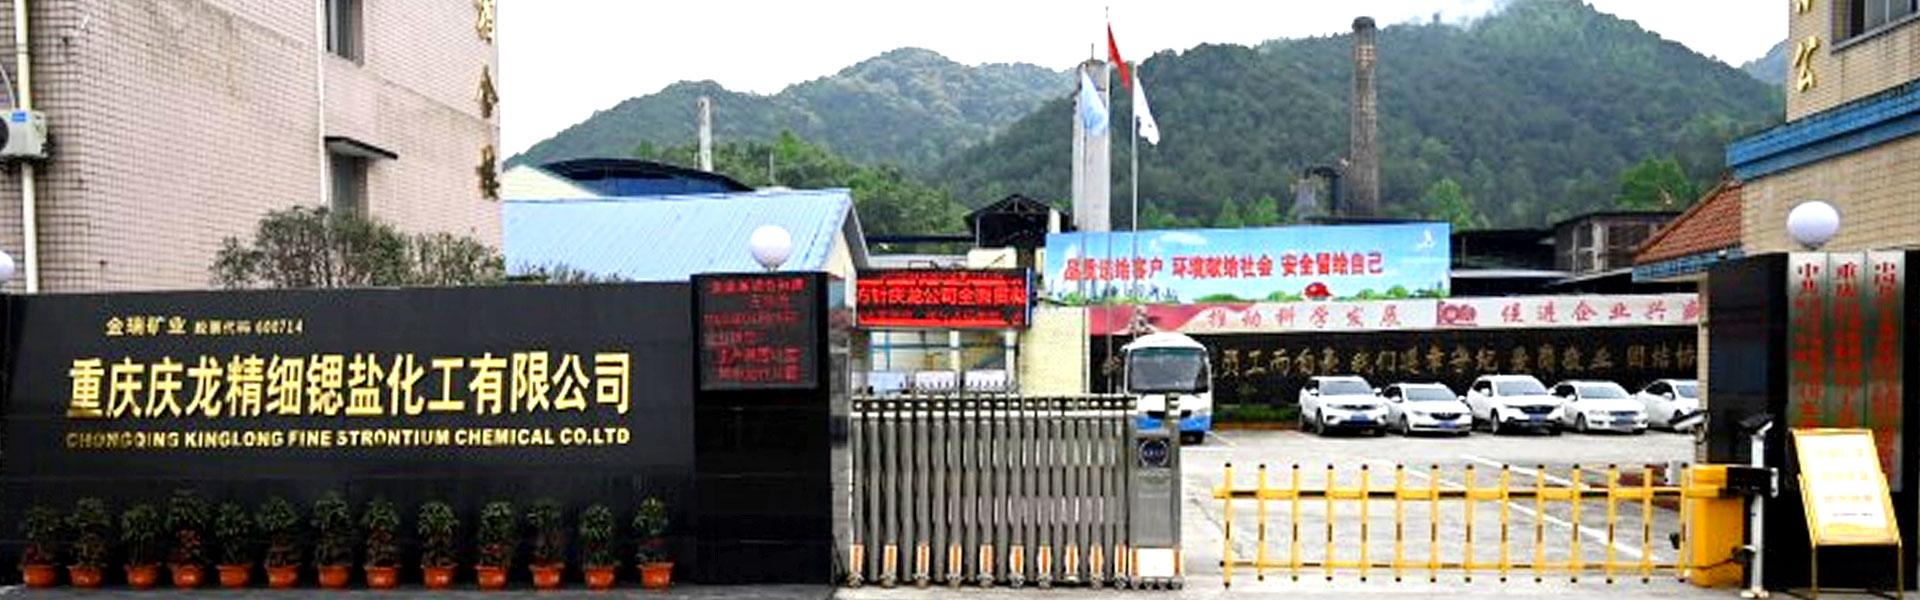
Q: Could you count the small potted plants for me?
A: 13